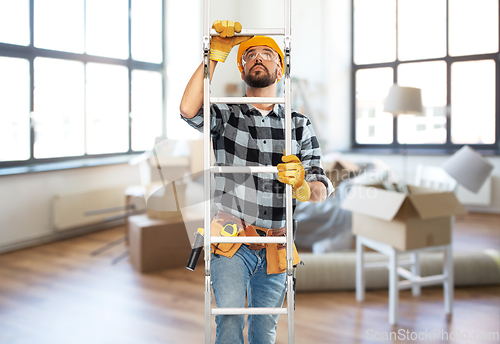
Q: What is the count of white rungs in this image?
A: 5